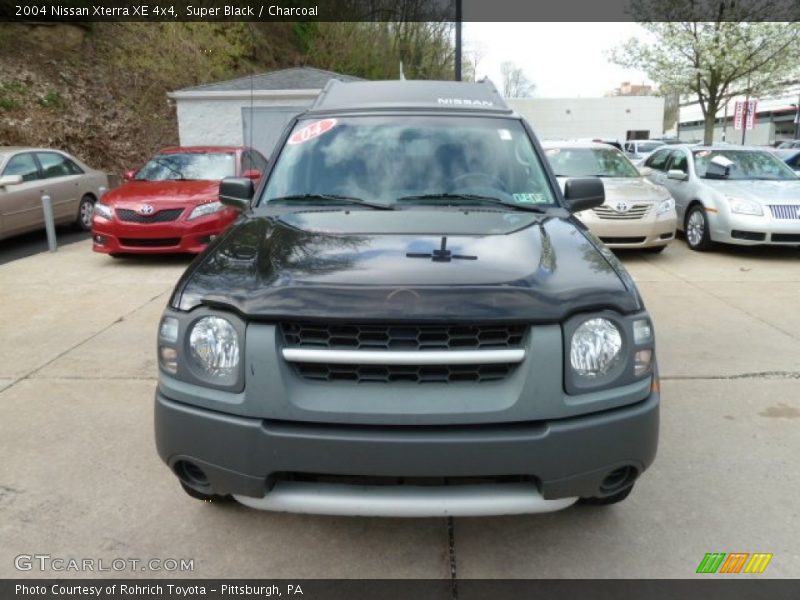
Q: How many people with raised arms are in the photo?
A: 0